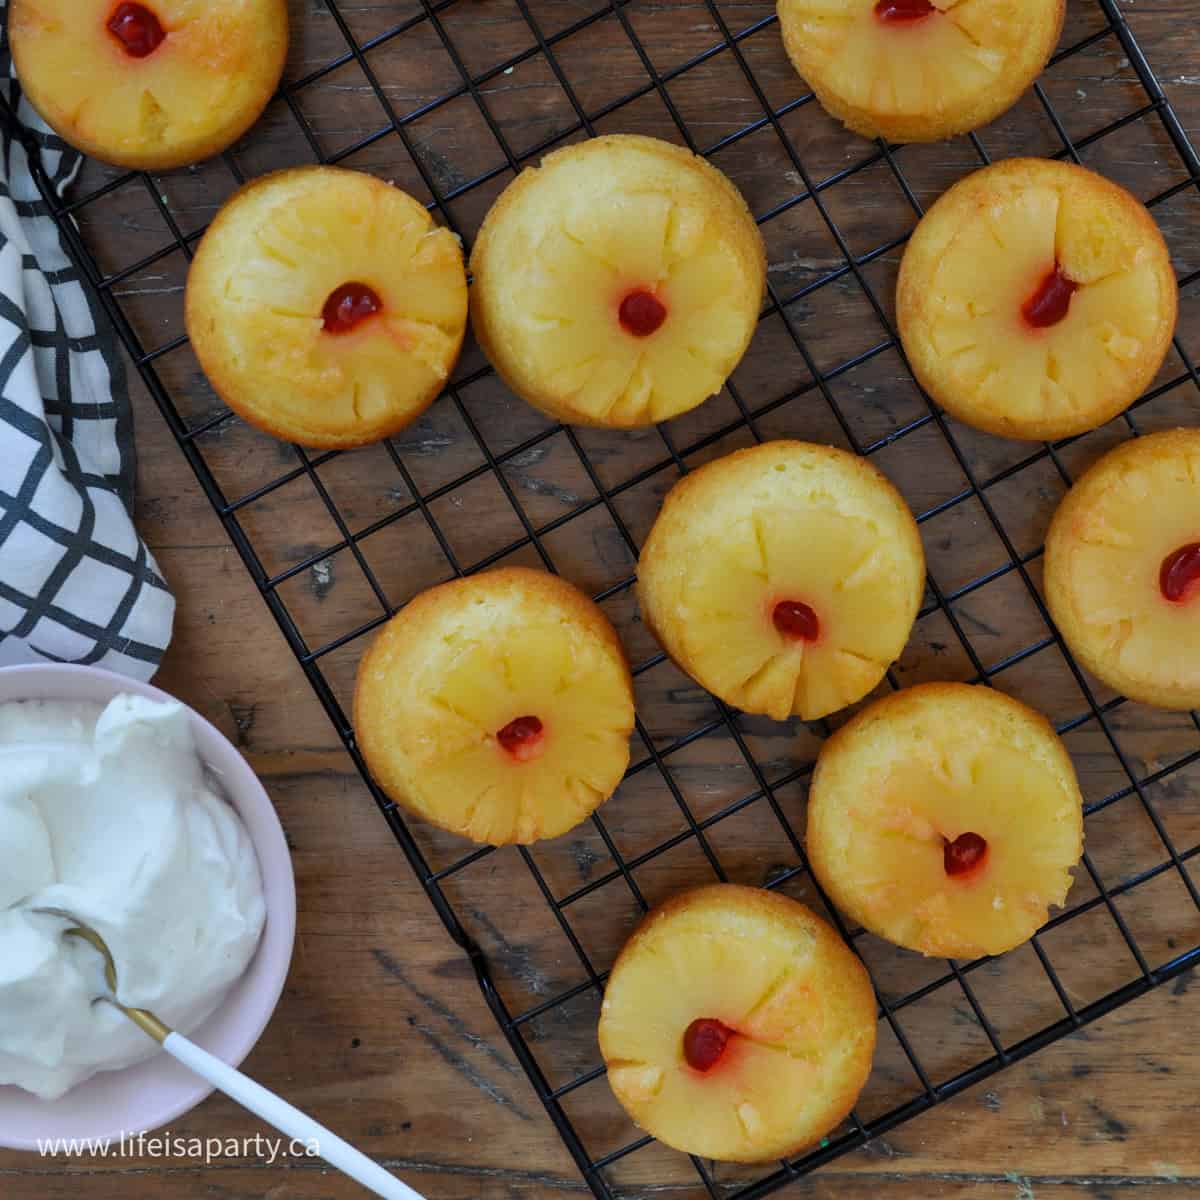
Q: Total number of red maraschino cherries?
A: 10